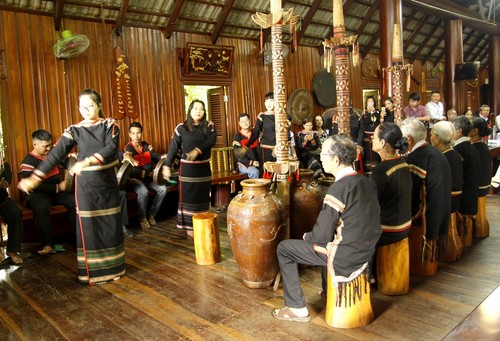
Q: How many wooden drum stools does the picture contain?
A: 7